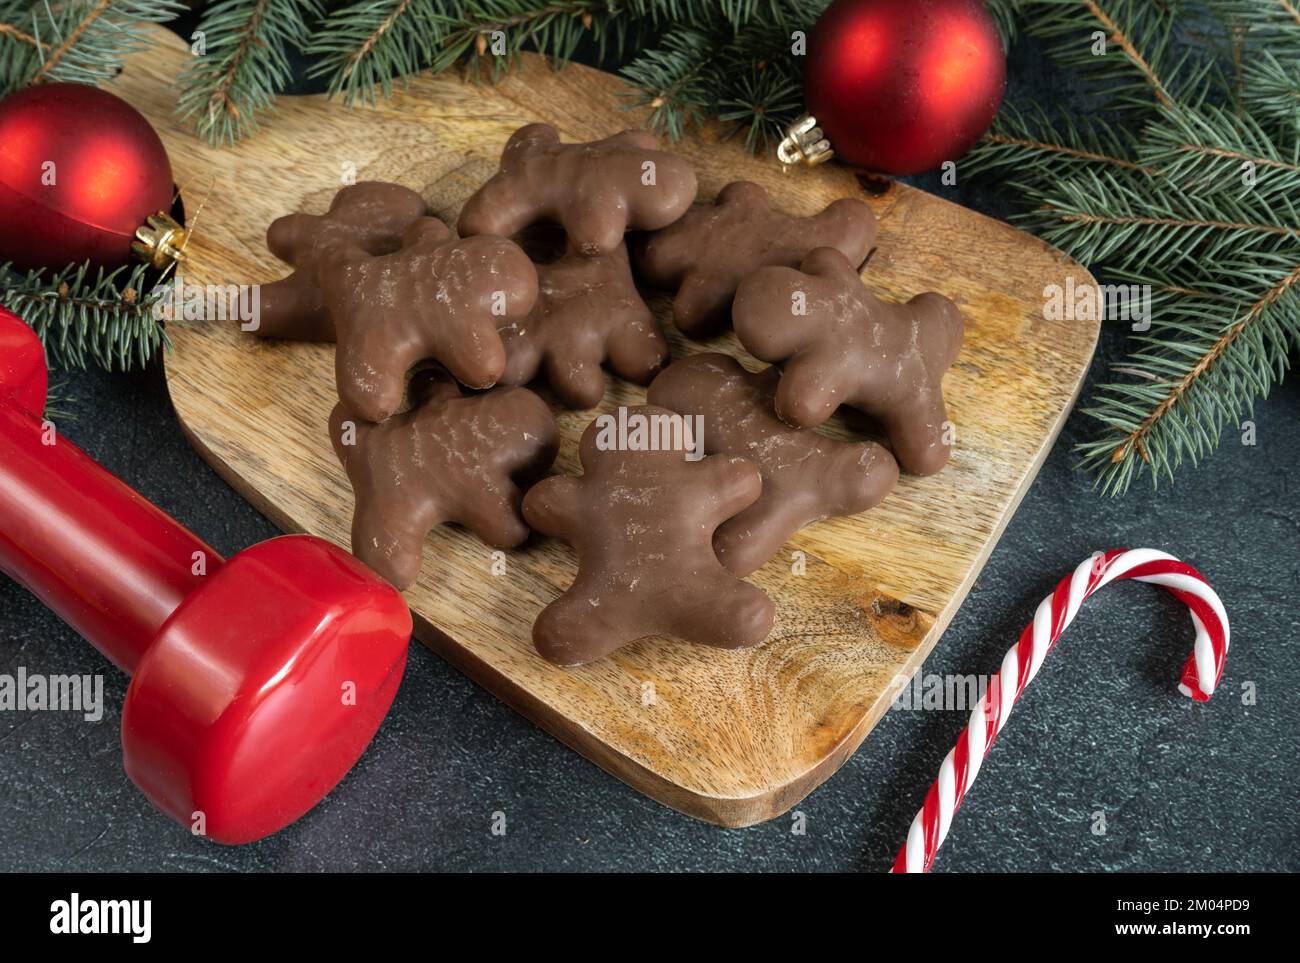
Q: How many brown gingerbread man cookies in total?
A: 9